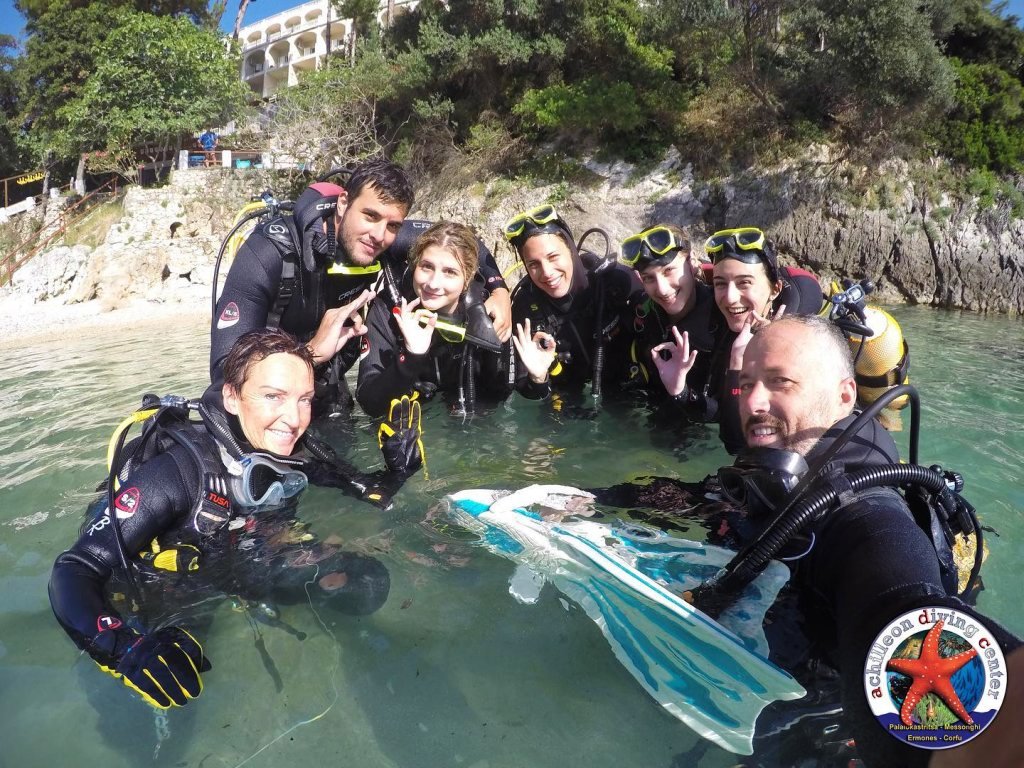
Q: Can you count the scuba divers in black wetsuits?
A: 7